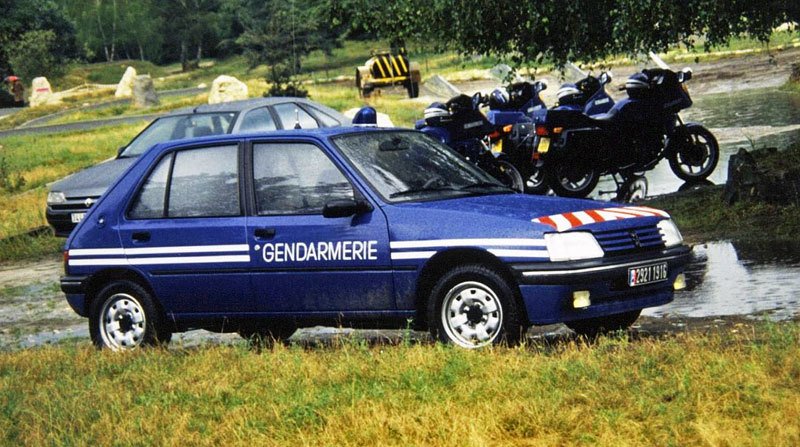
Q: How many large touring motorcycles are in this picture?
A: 4